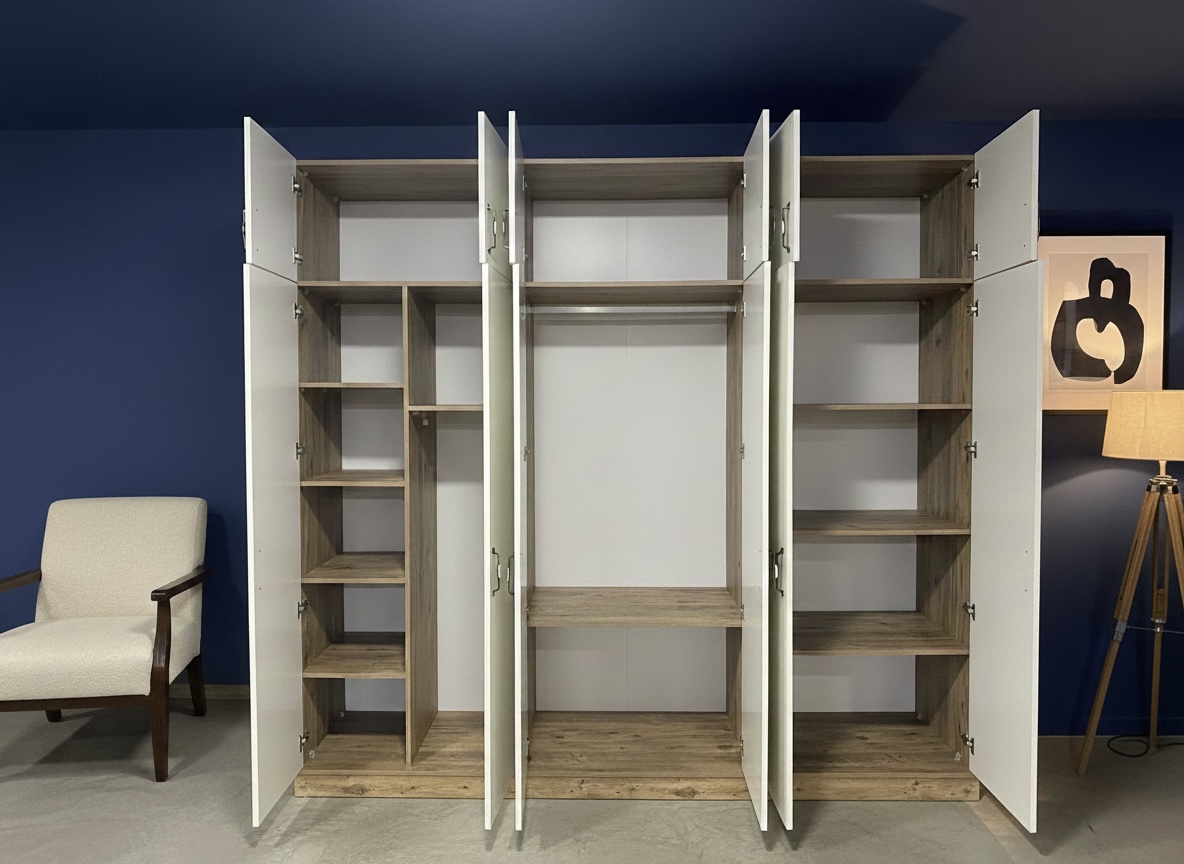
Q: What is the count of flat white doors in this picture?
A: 12